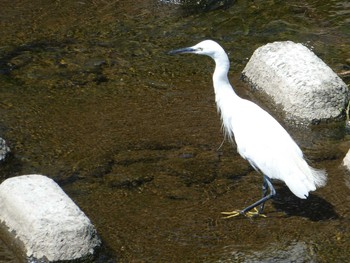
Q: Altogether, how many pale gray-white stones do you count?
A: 4